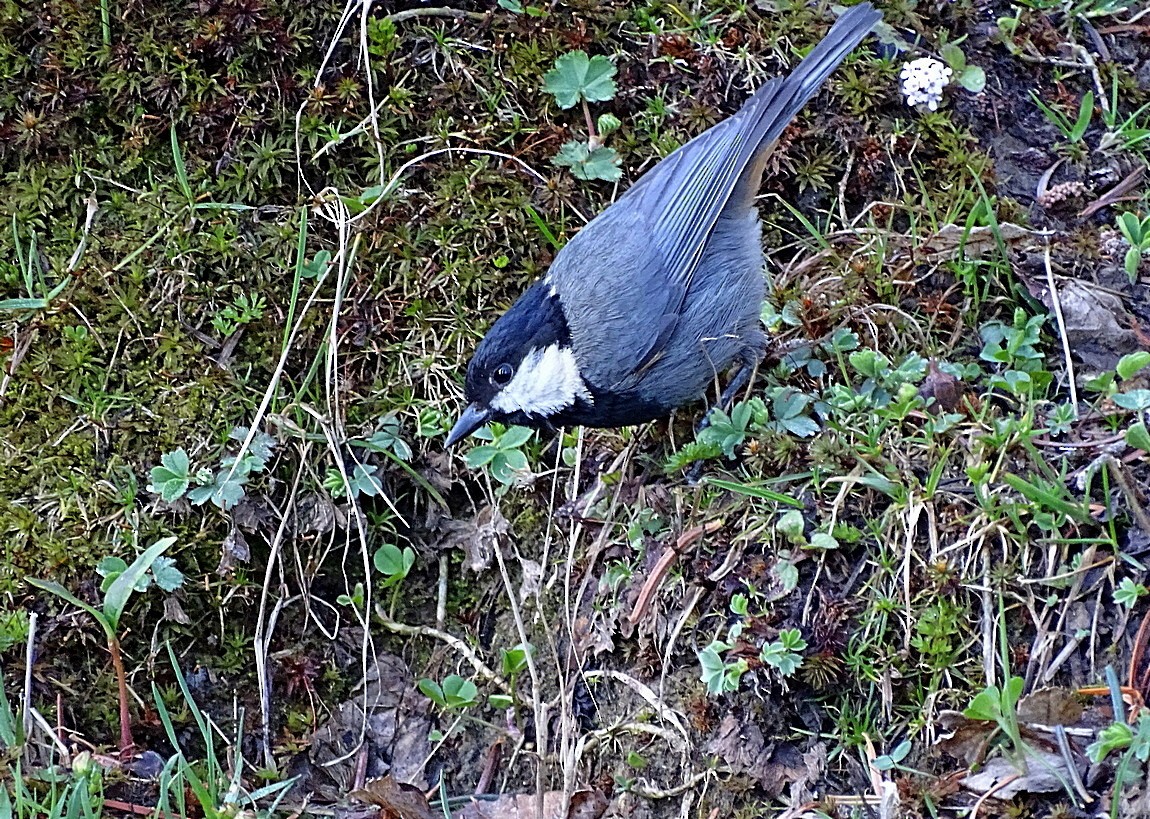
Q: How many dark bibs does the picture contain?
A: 1